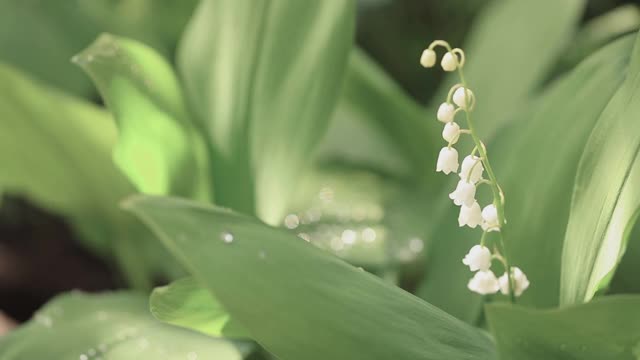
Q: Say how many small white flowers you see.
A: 13